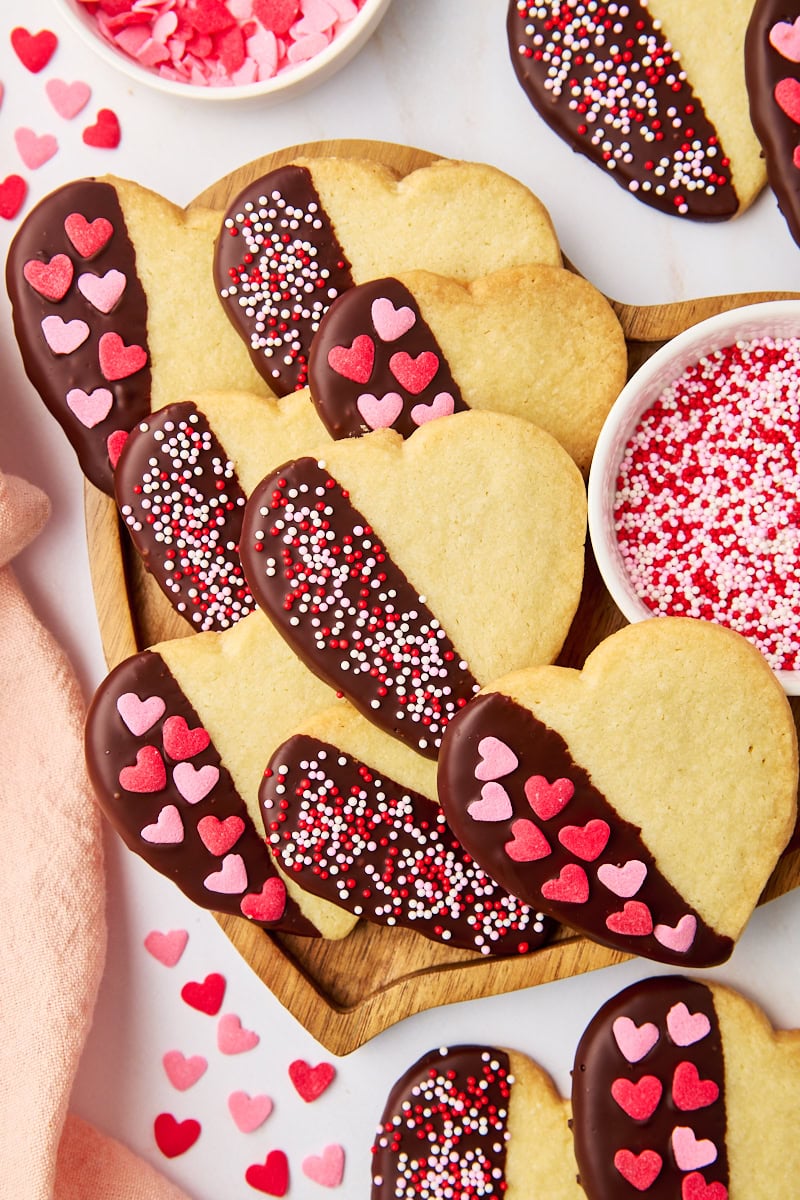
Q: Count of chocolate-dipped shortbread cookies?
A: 12